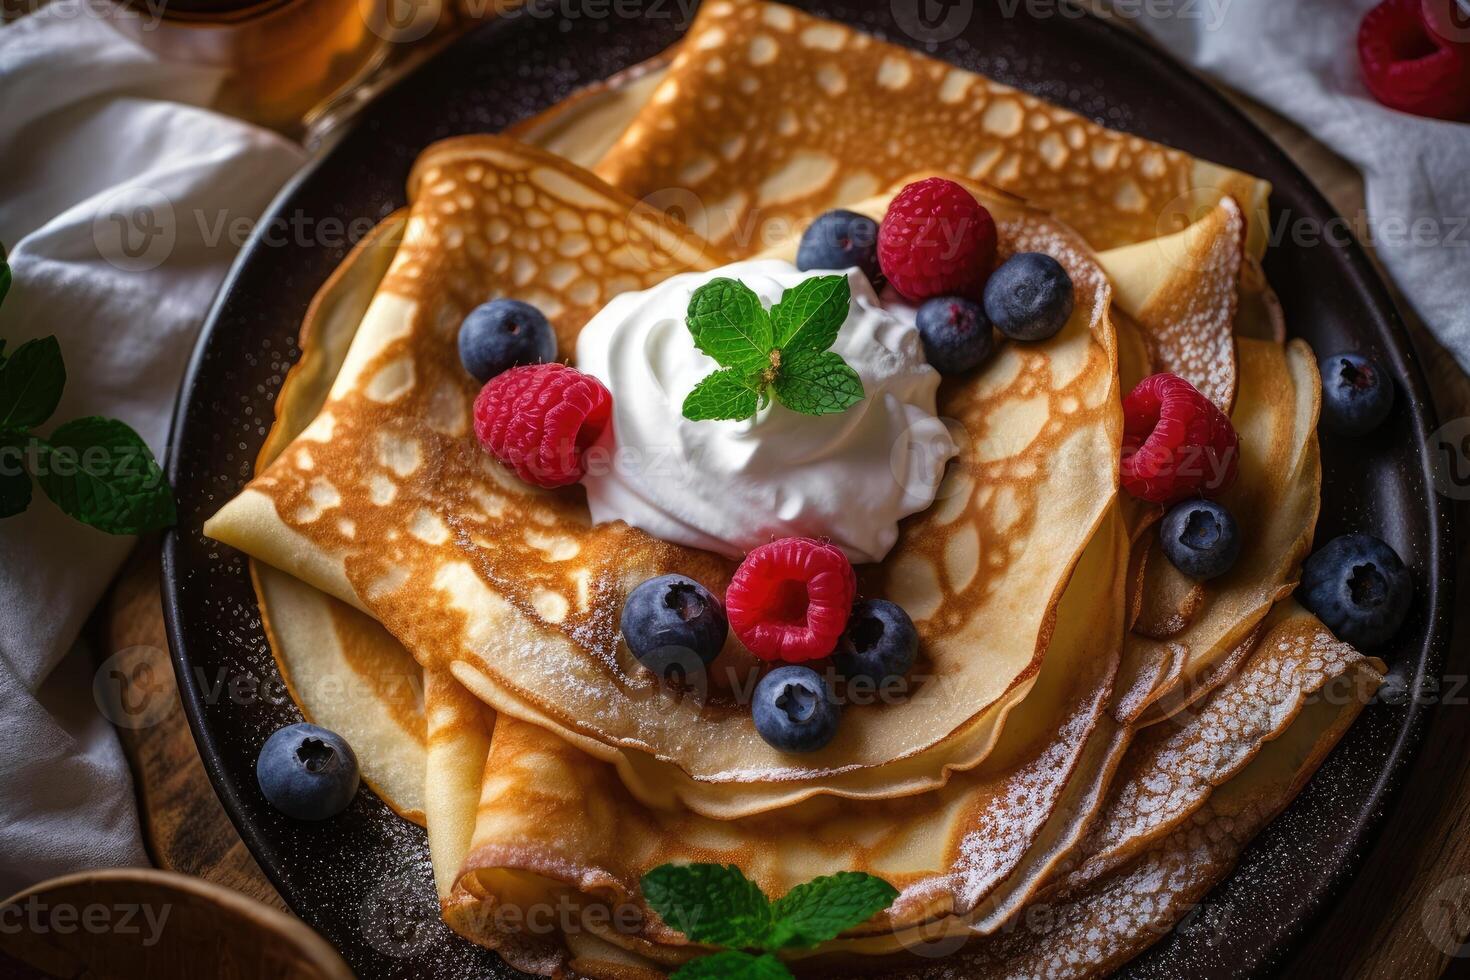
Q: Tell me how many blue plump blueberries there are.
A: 11